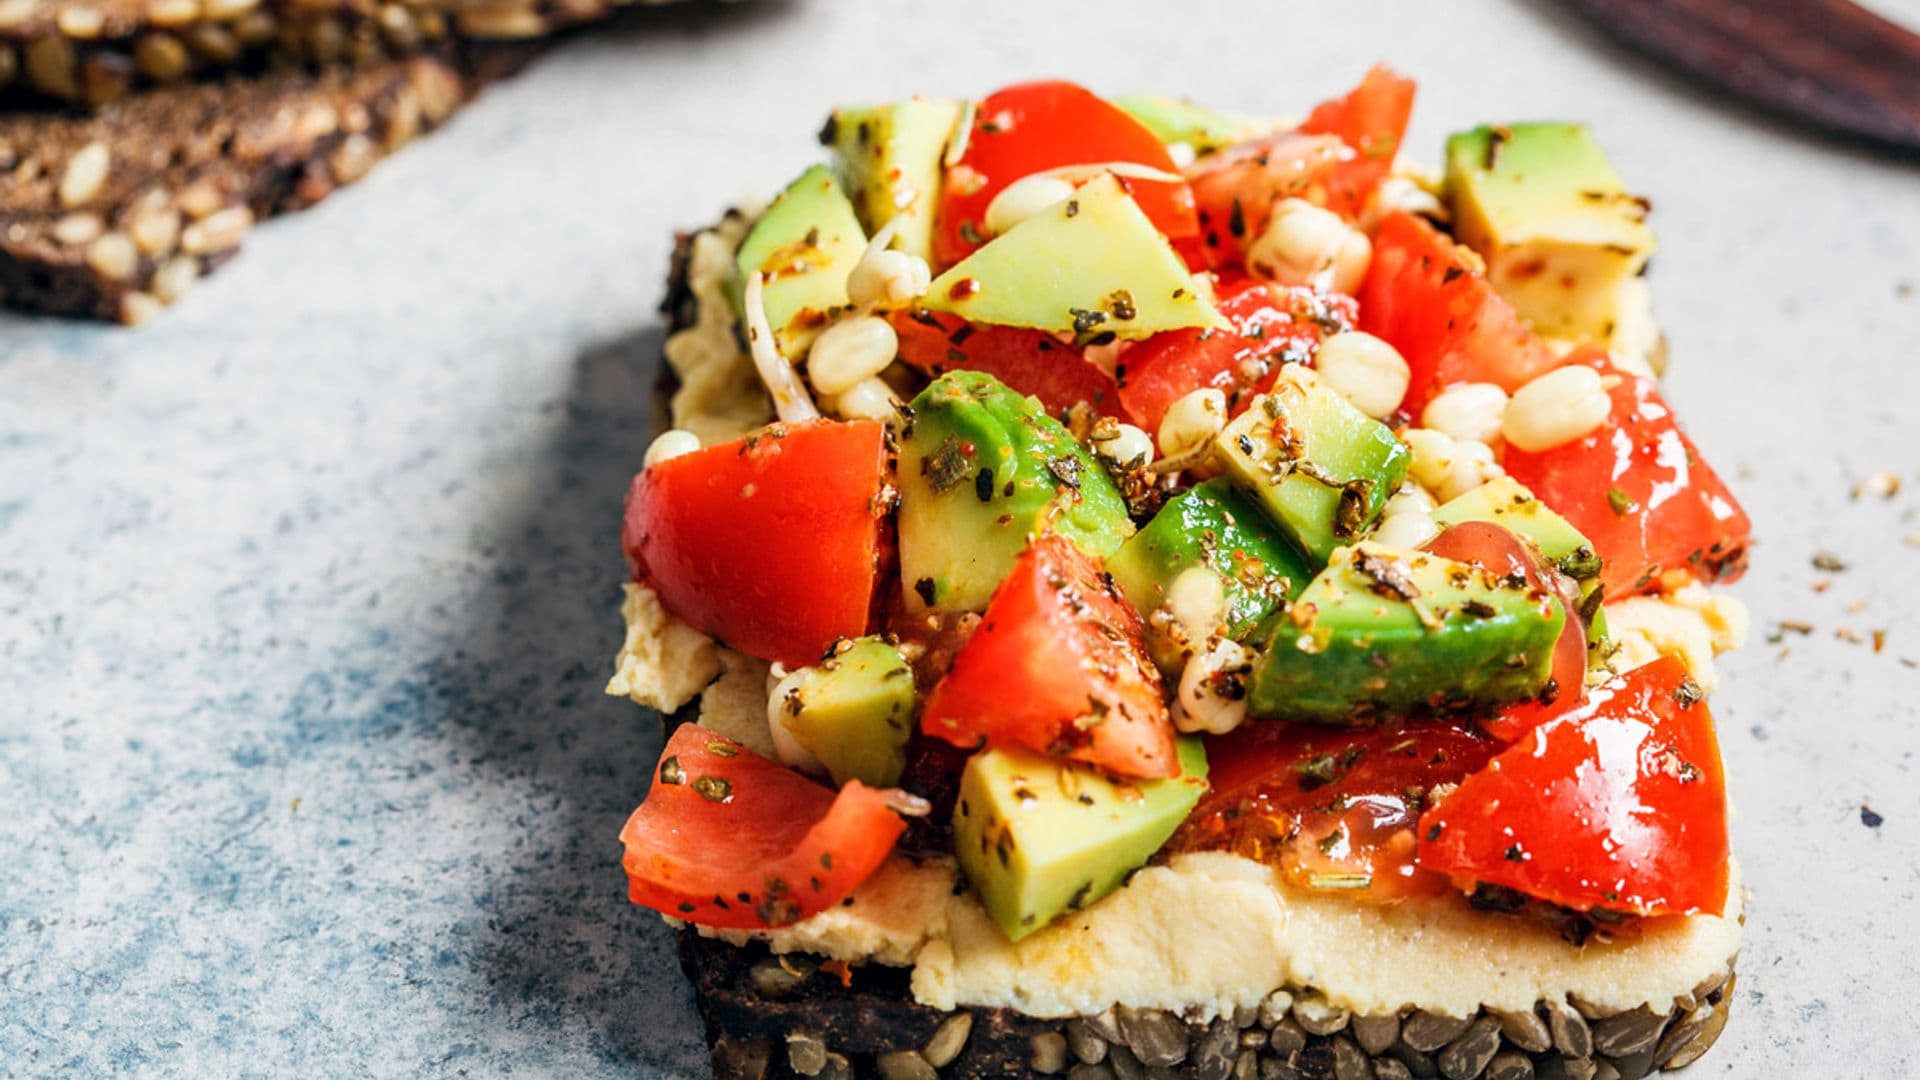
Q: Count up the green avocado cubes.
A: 12